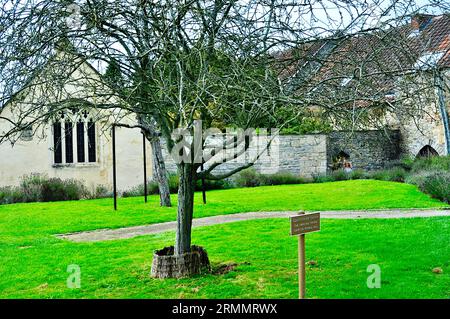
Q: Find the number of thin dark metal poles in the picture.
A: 3